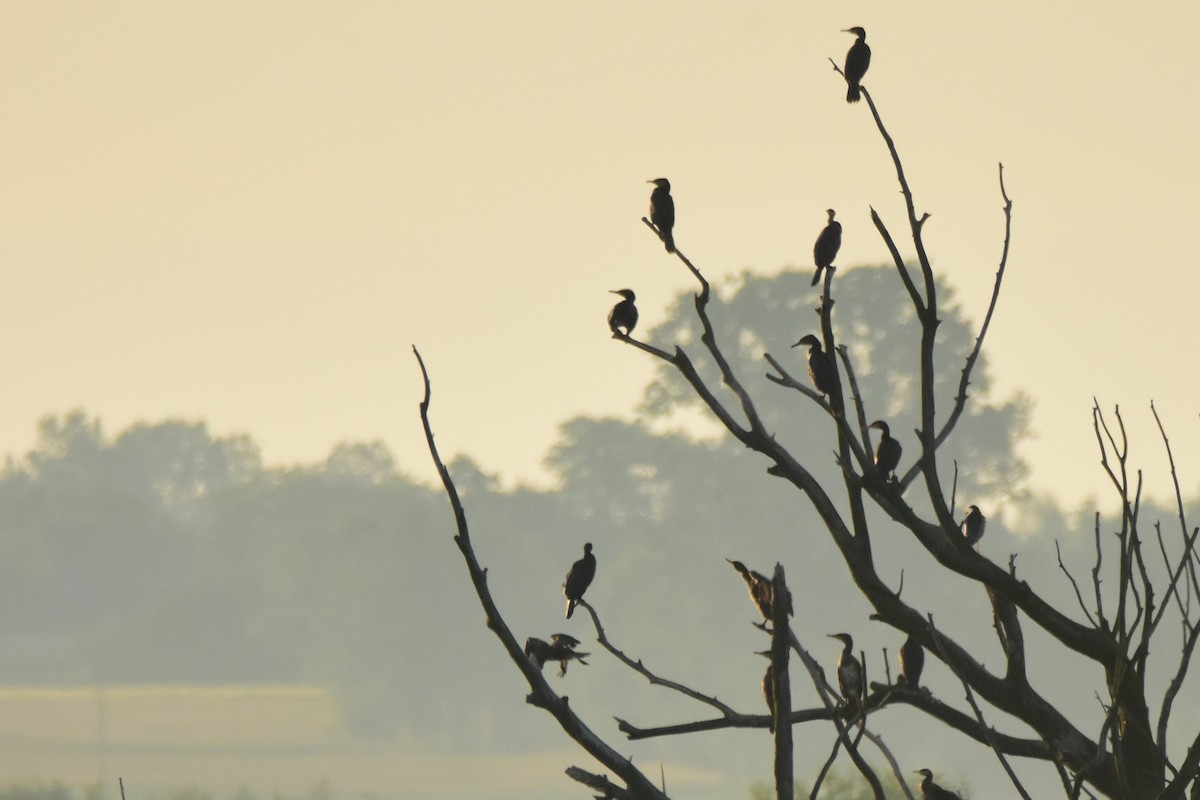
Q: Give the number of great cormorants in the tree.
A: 14